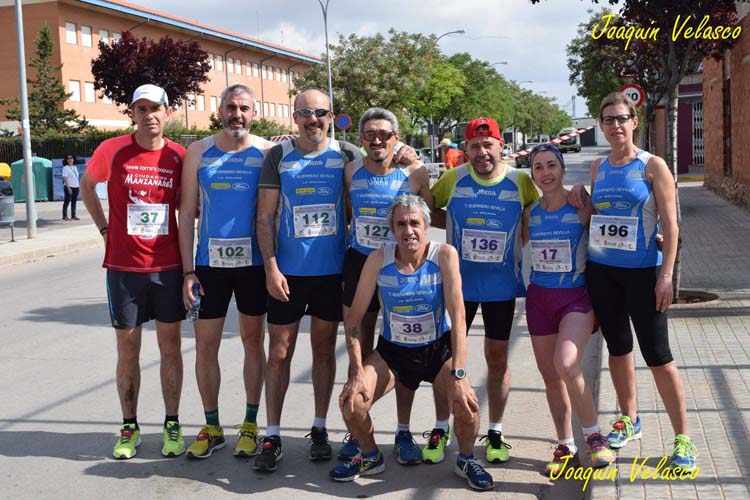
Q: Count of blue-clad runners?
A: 7